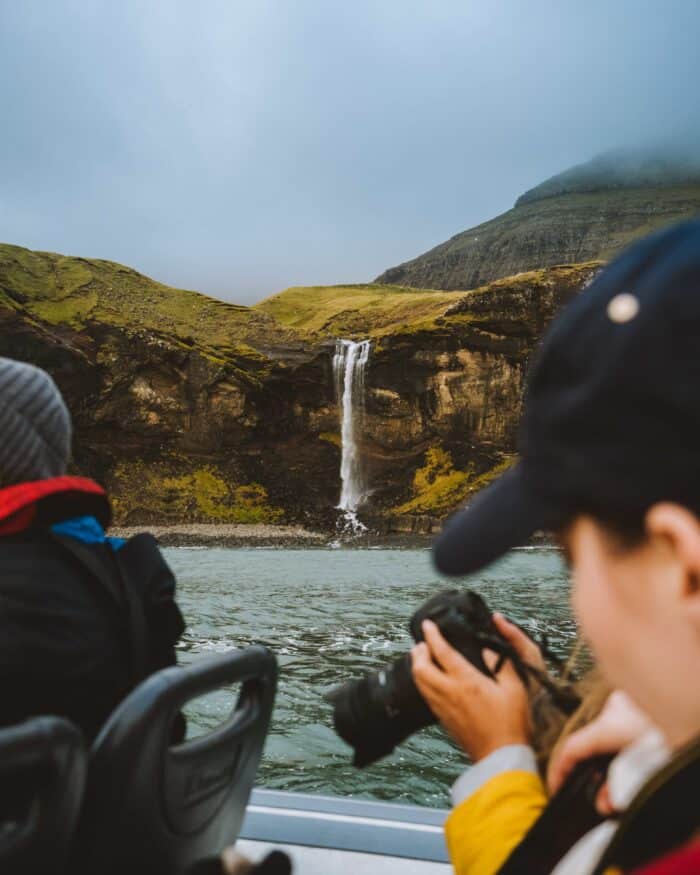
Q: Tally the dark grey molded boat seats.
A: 2